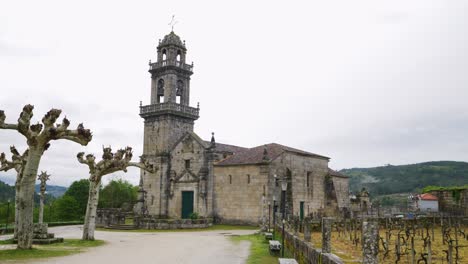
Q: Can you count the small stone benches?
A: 3